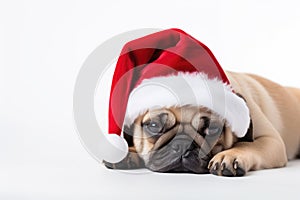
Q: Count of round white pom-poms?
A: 1